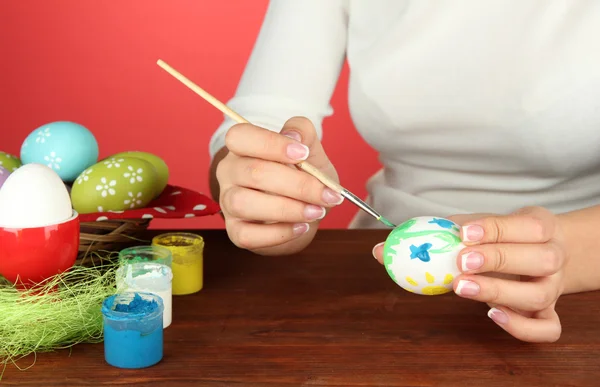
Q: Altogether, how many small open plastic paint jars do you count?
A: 4